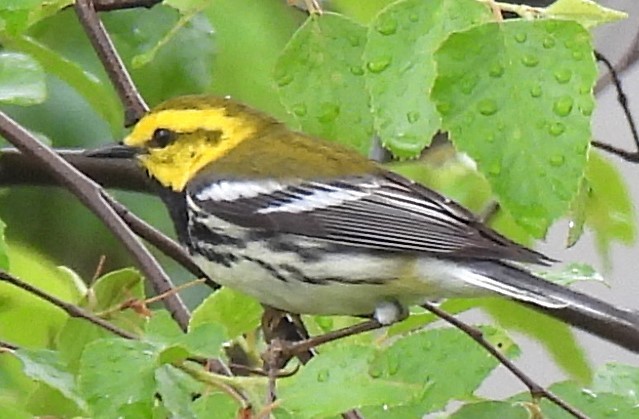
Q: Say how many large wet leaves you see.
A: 3